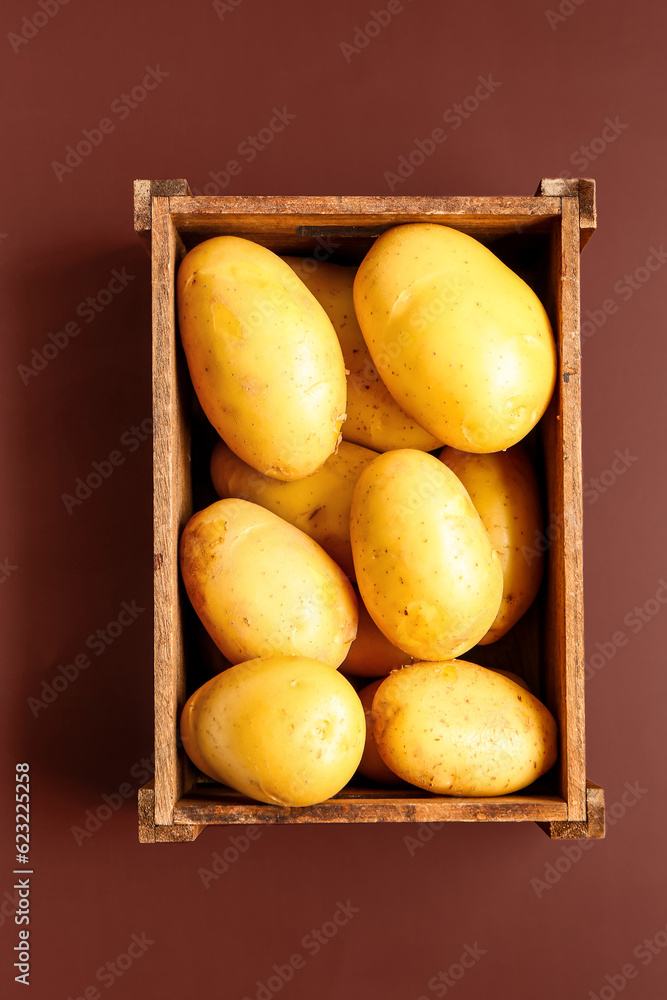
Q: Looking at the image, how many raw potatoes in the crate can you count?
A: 11